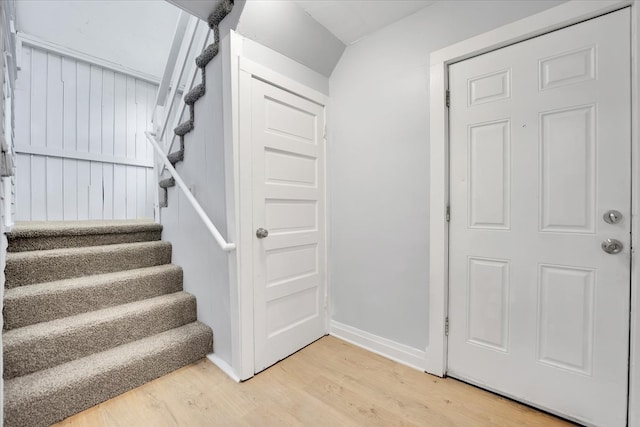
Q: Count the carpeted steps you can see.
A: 11